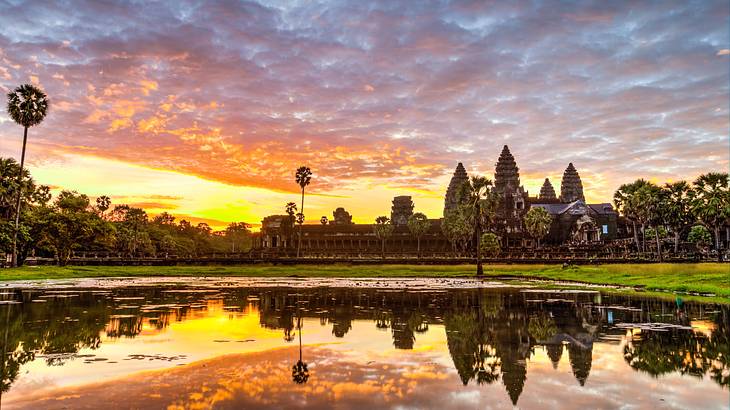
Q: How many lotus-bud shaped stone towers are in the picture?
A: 4